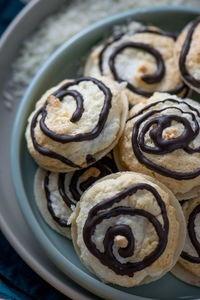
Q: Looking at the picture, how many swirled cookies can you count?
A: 7